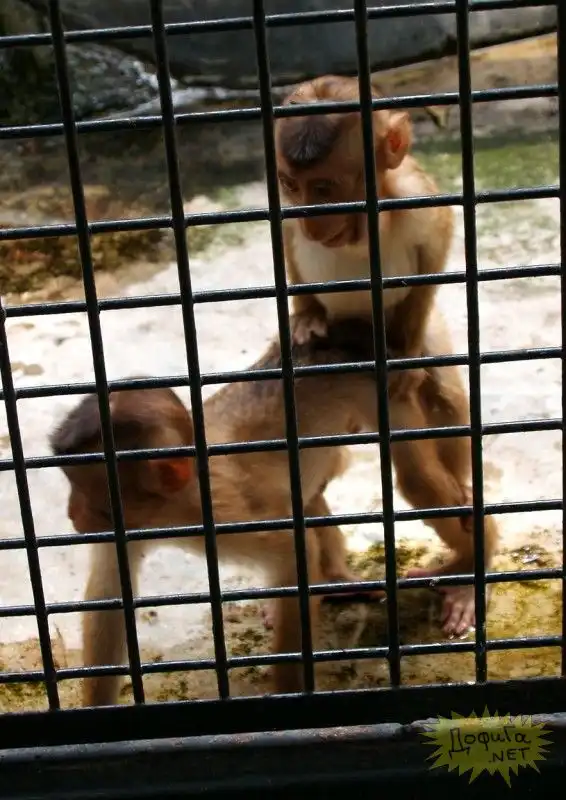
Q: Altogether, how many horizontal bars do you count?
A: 9